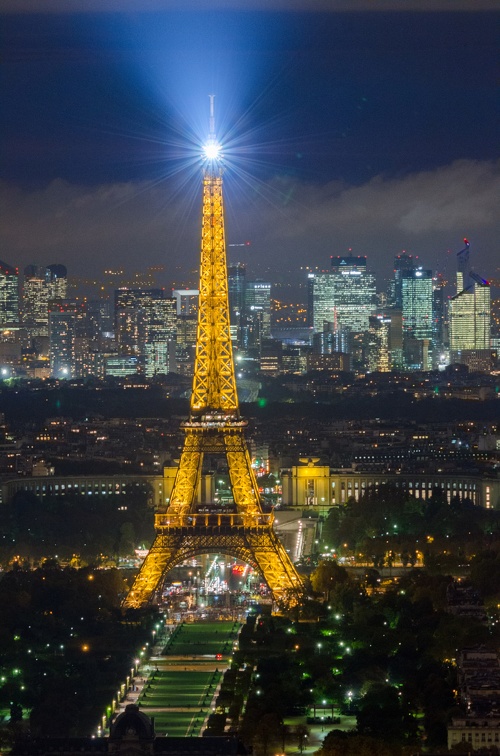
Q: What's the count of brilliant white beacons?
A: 1